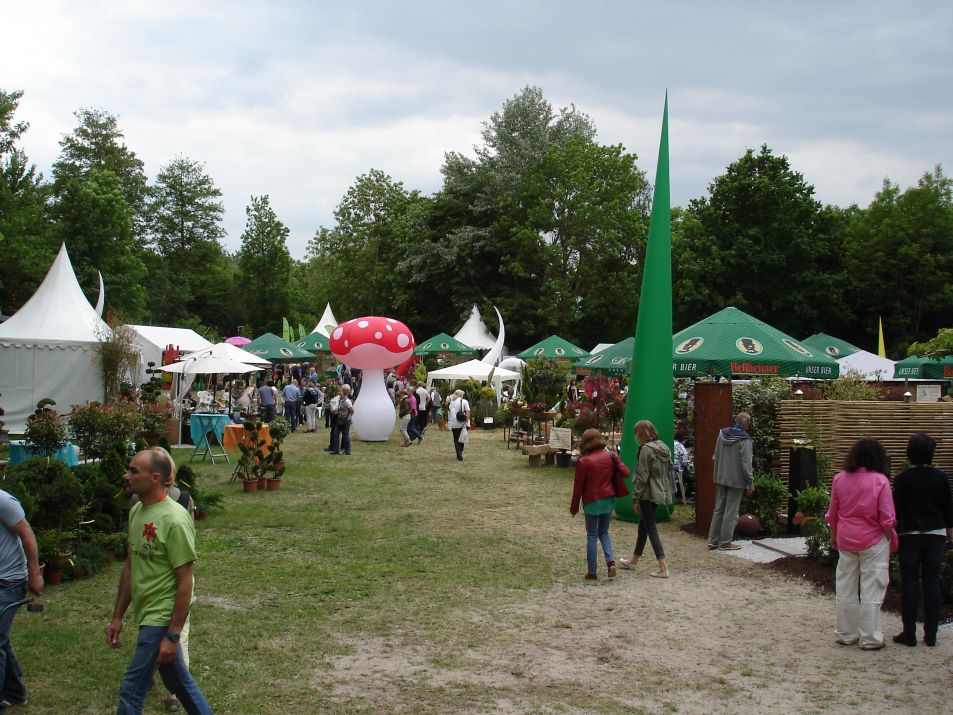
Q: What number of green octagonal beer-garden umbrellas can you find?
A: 8